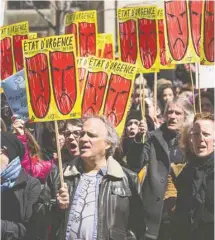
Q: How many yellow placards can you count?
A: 11